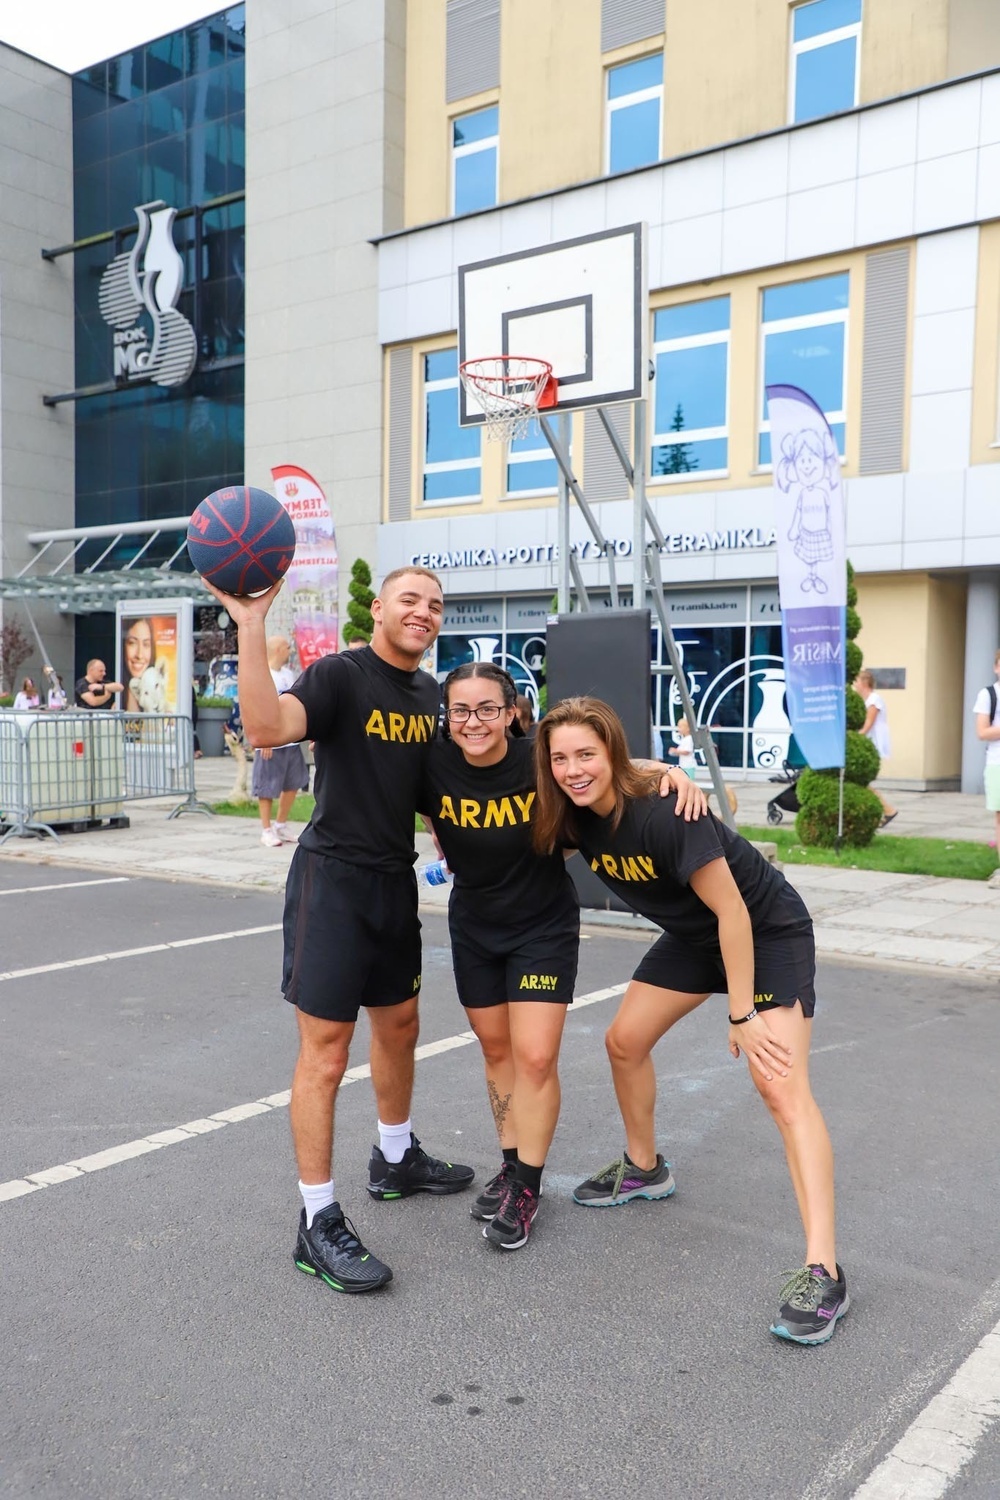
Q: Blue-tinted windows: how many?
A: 7